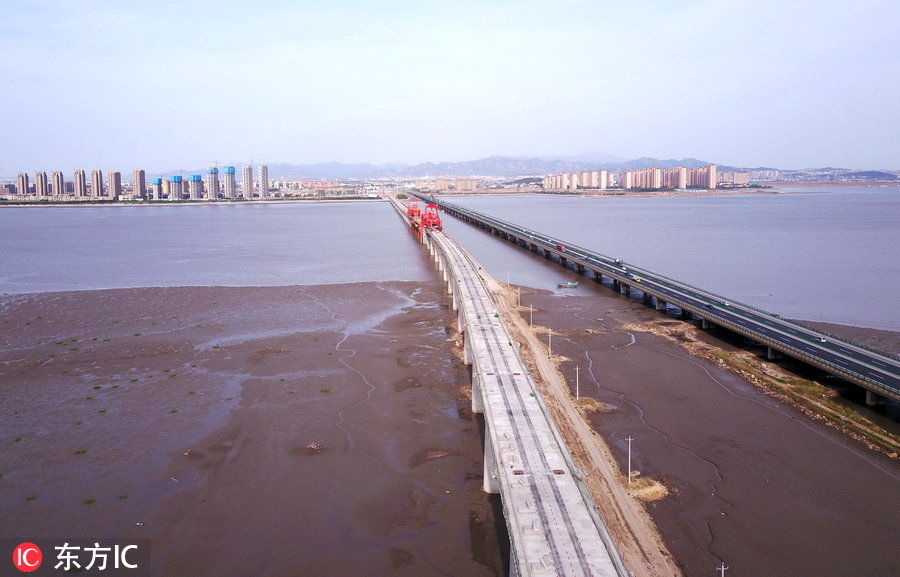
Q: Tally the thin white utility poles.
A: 7